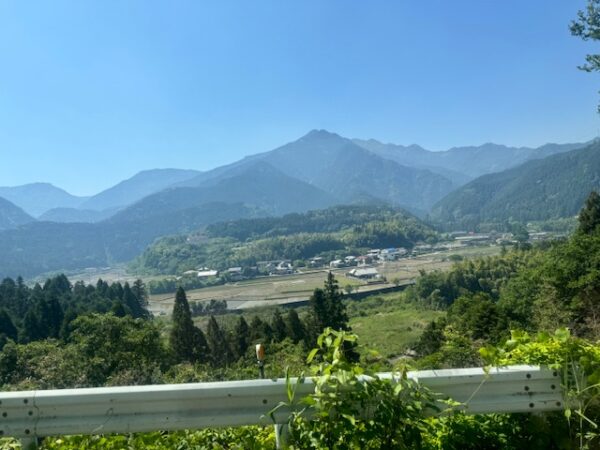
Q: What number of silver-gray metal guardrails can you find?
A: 1